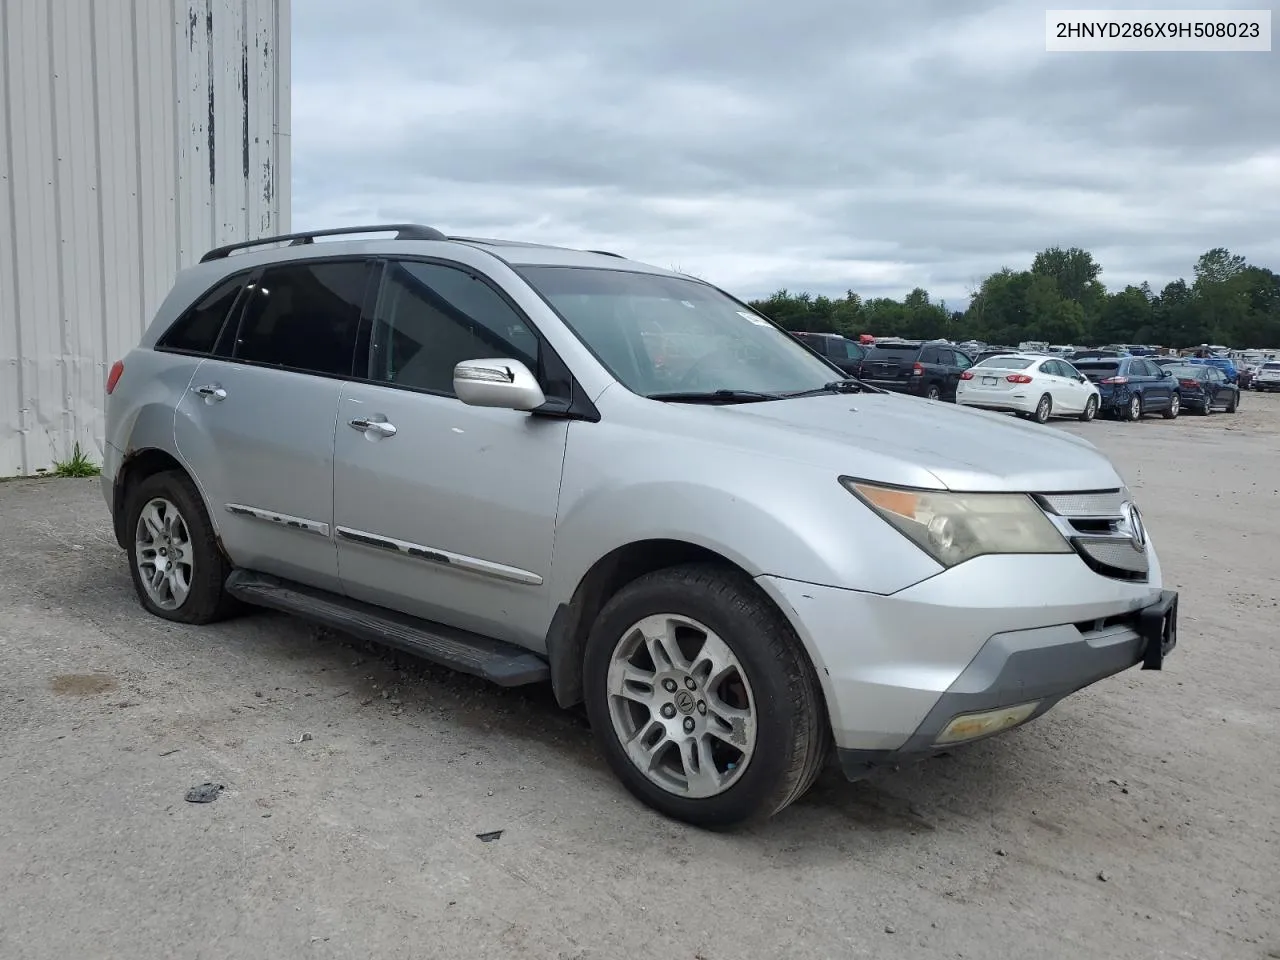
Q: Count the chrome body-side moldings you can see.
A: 2